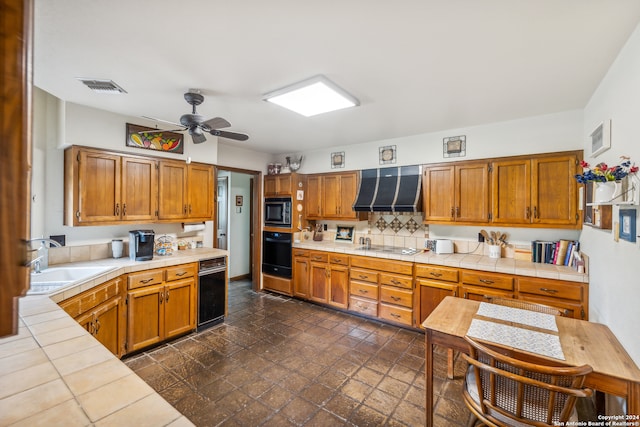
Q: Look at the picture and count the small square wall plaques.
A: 3